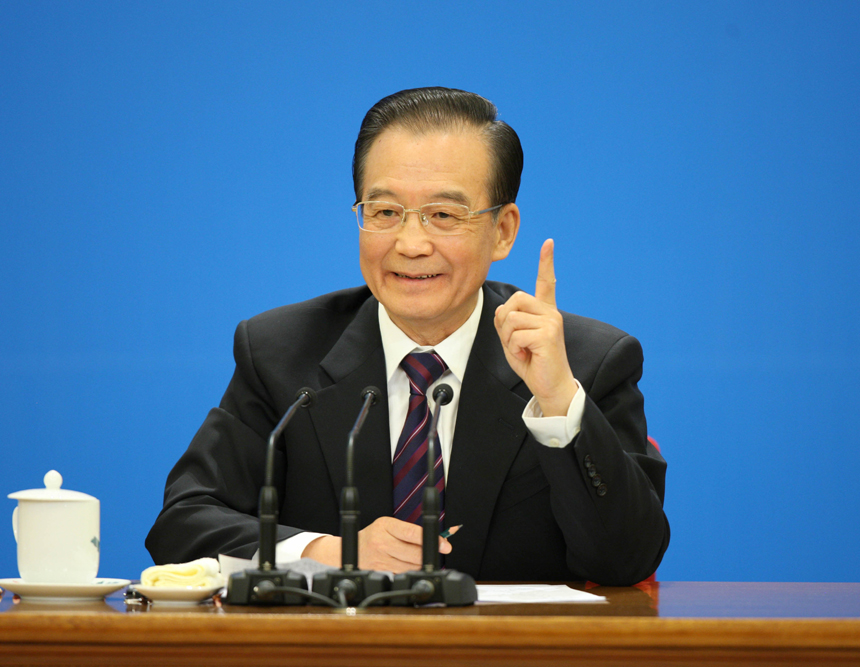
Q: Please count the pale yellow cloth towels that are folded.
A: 1